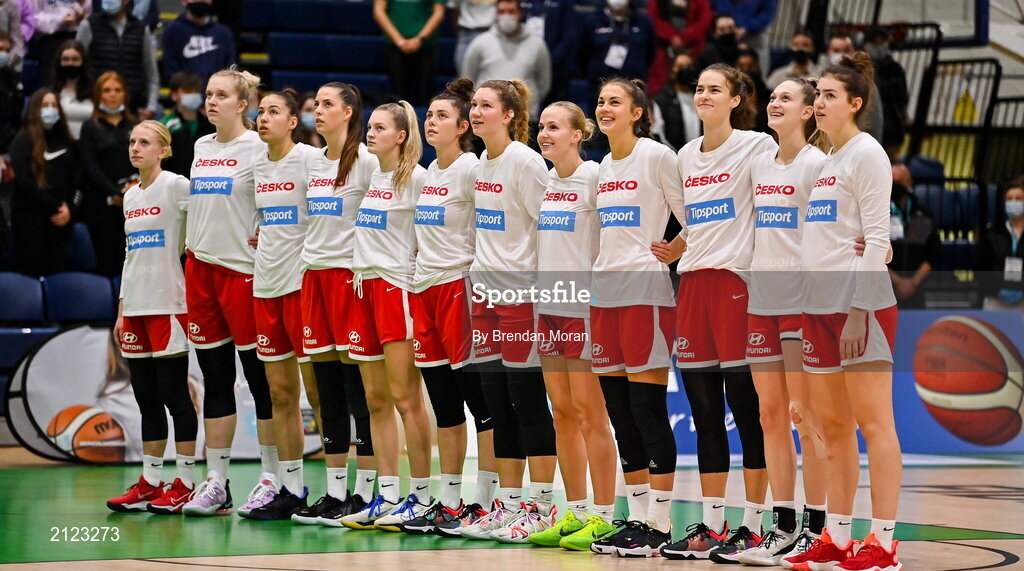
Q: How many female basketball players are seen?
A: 12